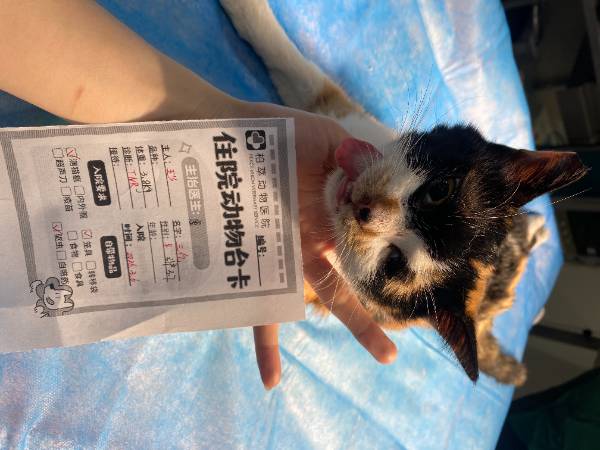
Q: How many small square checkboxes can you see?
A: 10